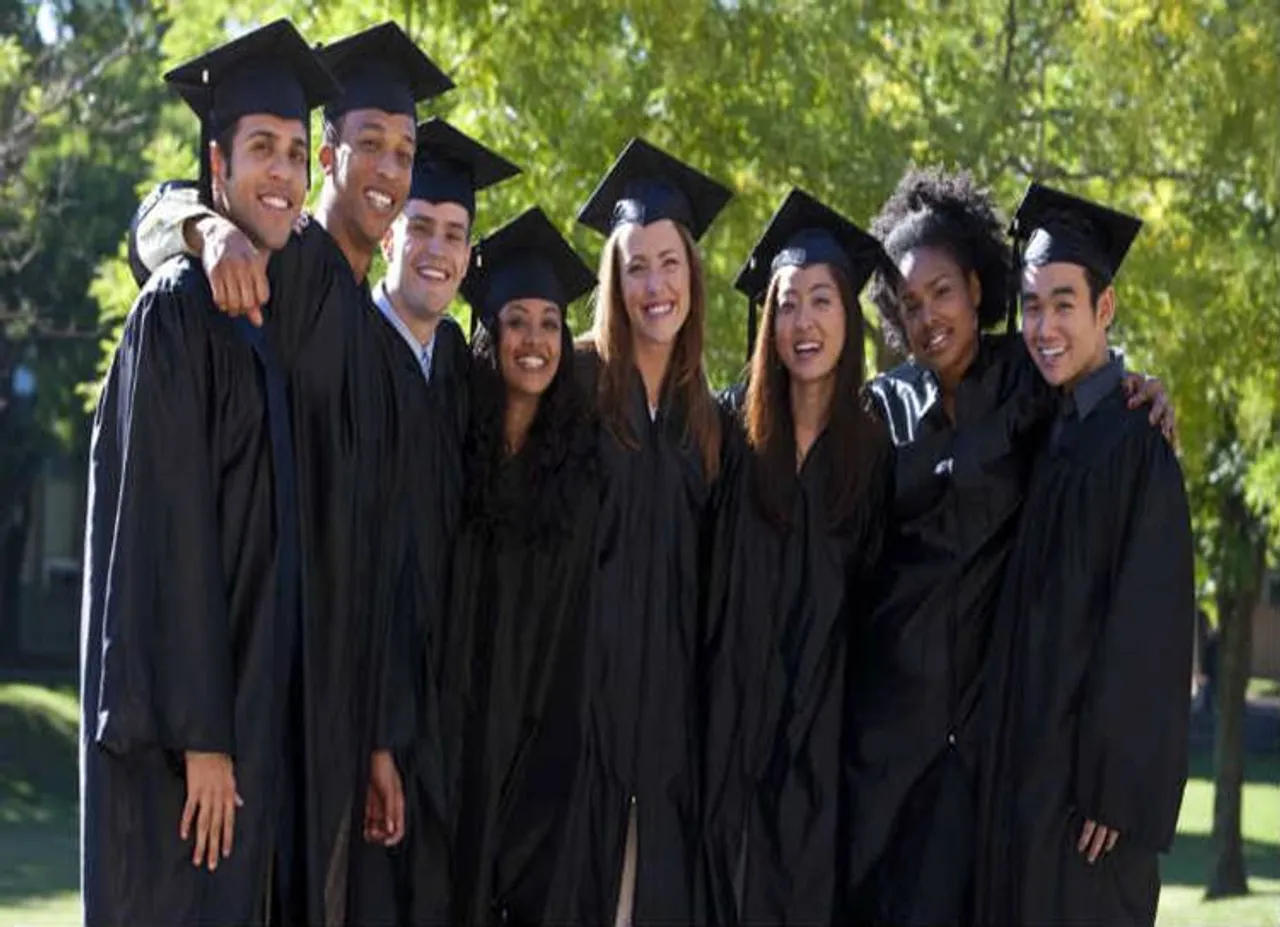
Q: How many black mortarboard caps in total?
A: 7